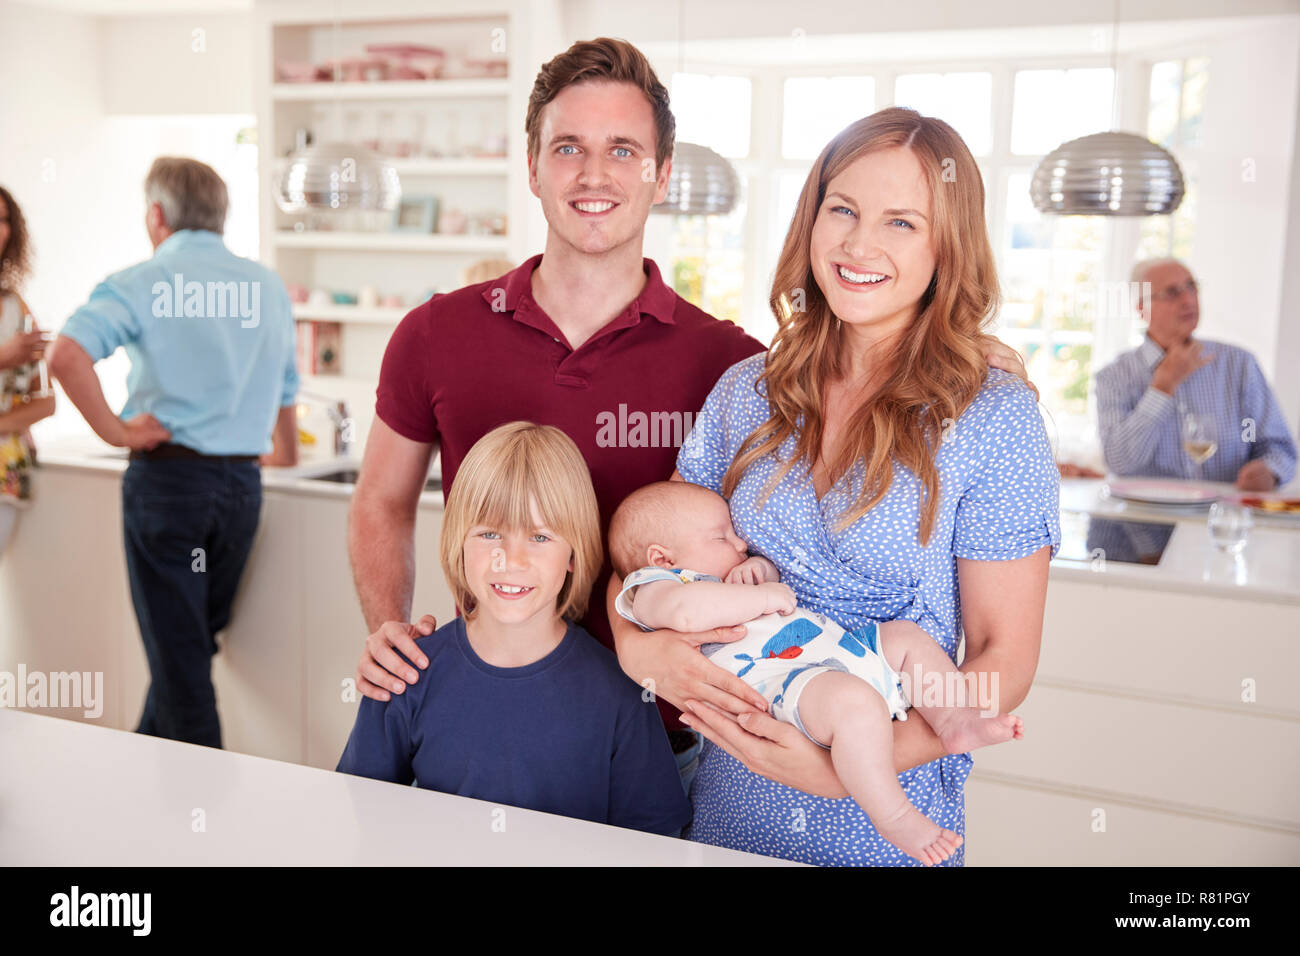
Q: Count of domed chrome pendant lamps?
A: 3